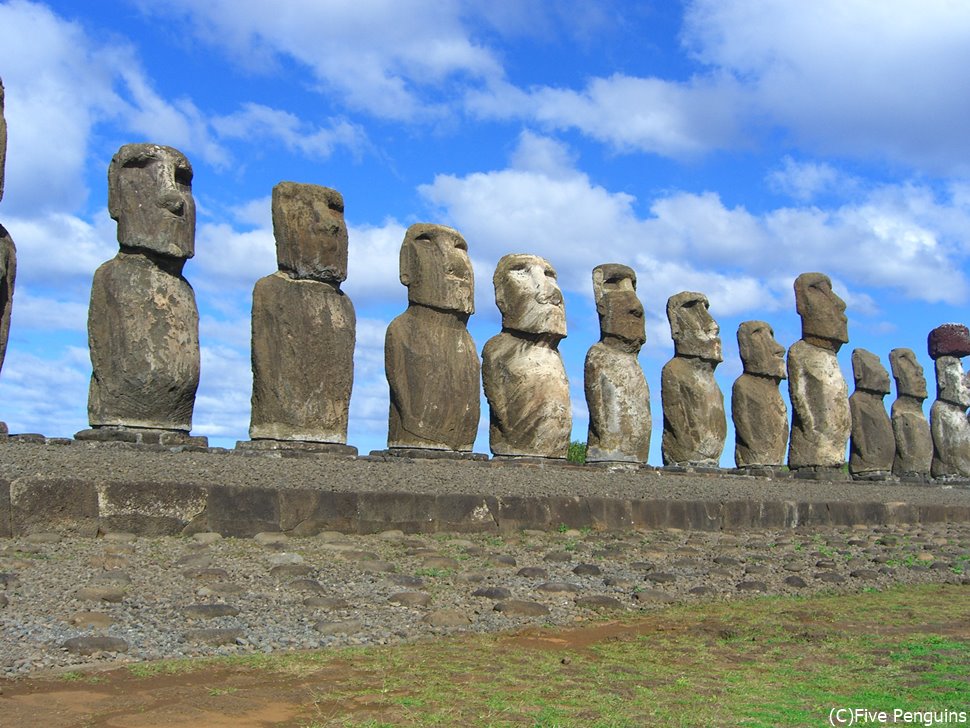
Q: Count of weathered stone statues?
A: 12